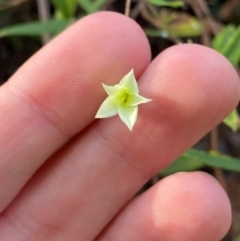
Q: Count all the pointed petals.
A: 5